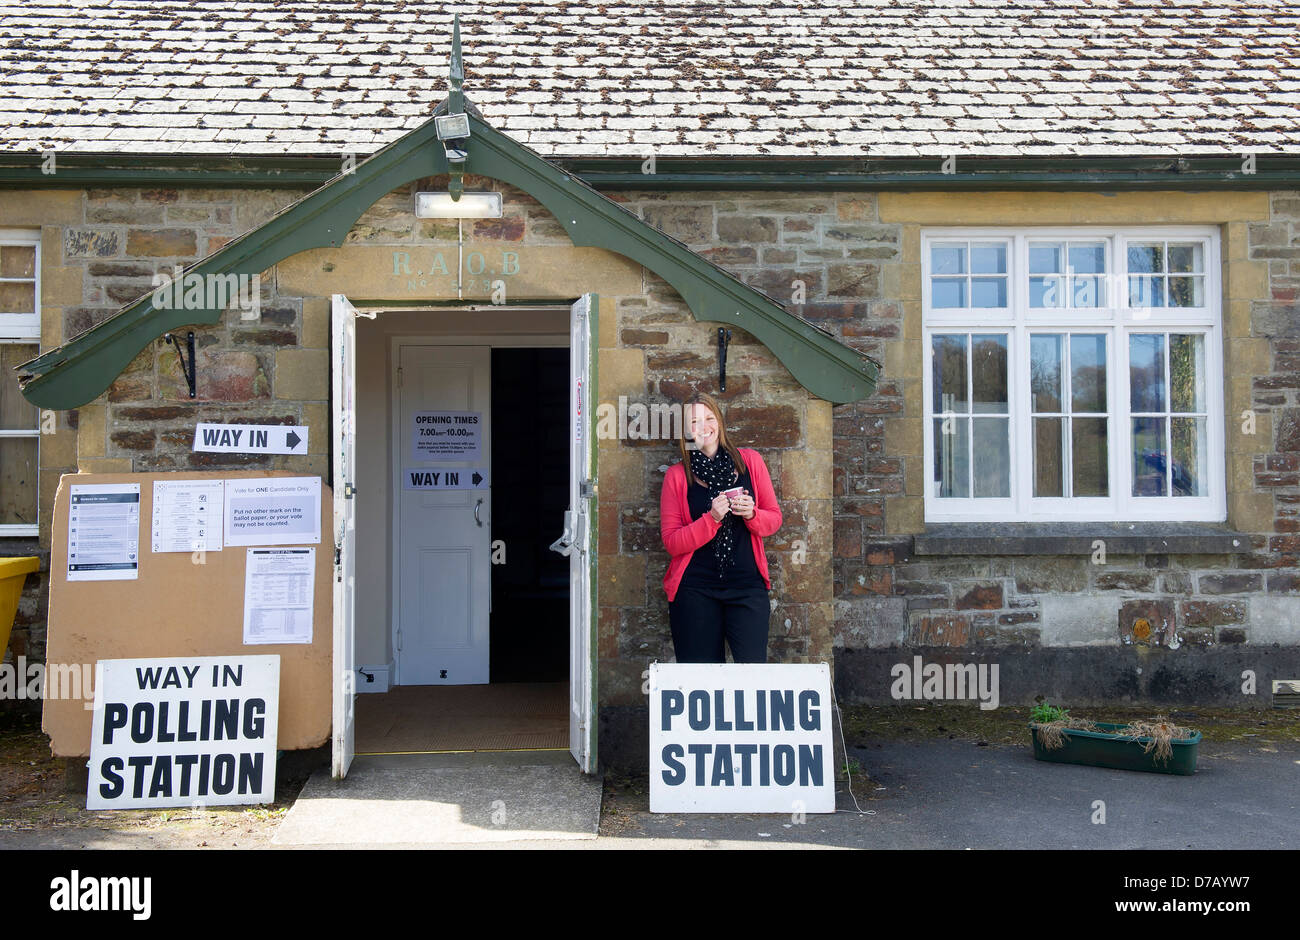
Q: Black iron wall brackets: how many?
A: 2